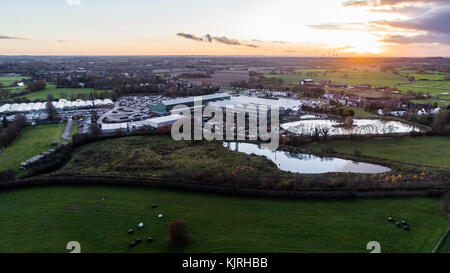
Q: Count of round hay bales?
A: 11